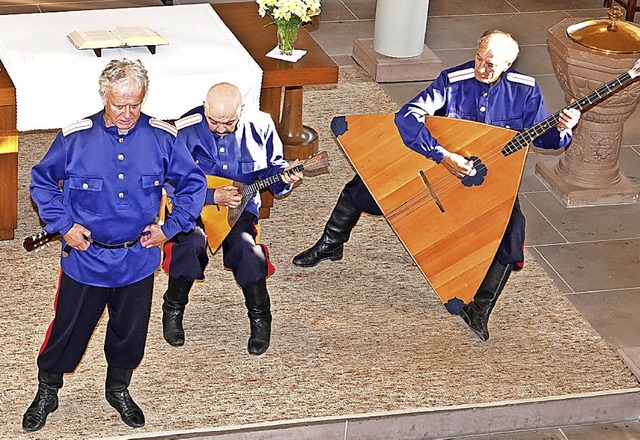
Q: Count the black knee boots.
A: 6